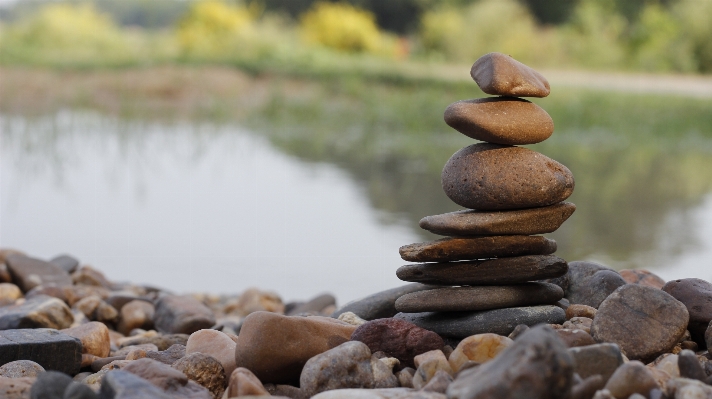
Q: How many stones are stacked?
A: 8